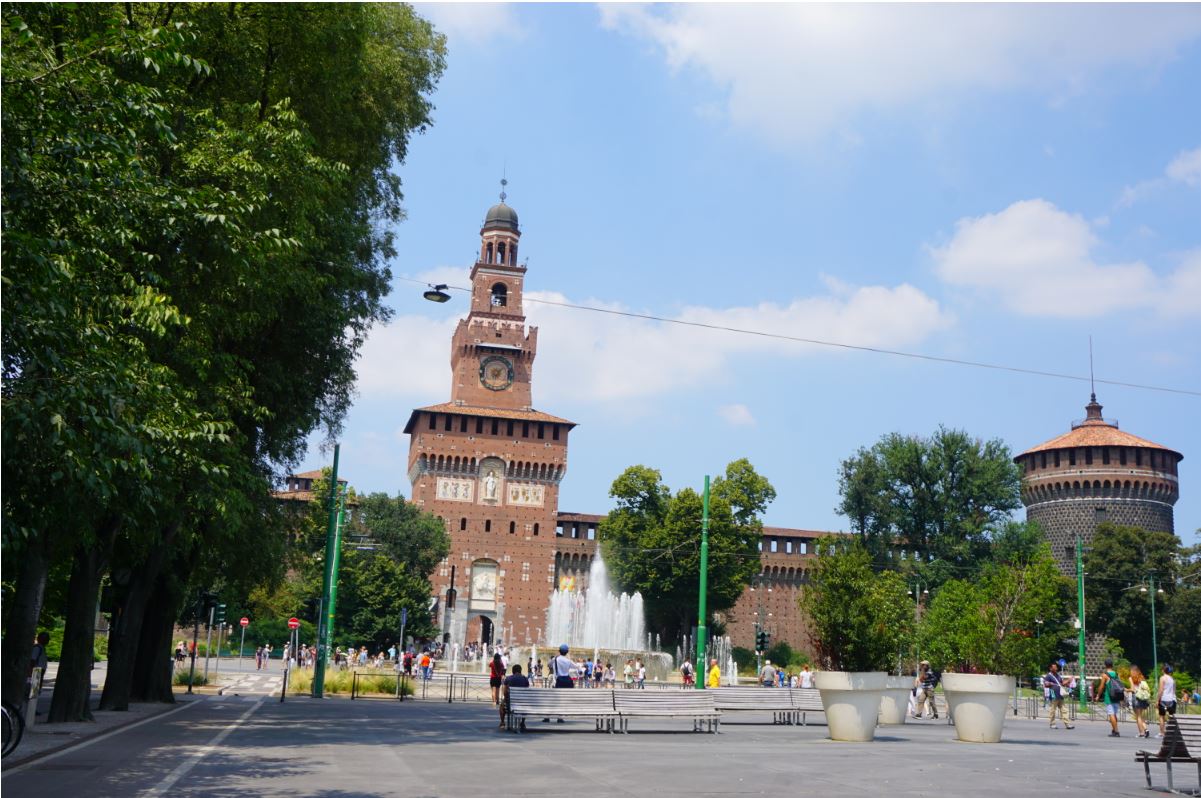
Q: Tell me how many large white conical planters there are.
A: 3